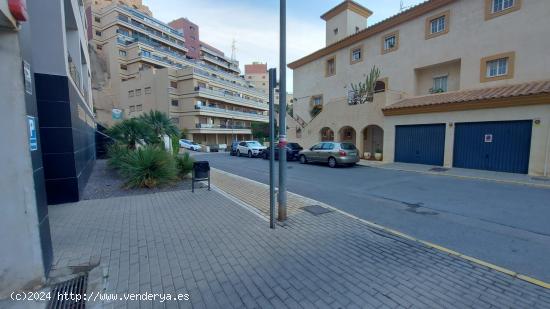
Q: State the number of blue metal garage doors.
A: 2